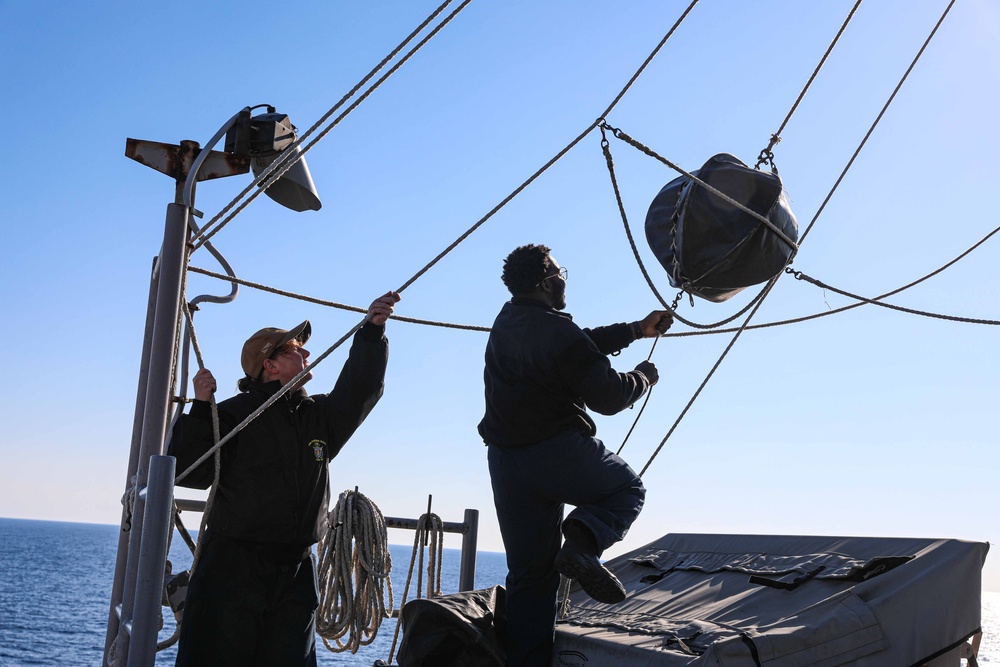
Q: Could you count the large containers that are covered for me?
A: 1